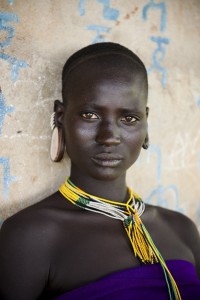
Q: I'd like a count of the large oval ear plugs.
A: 1